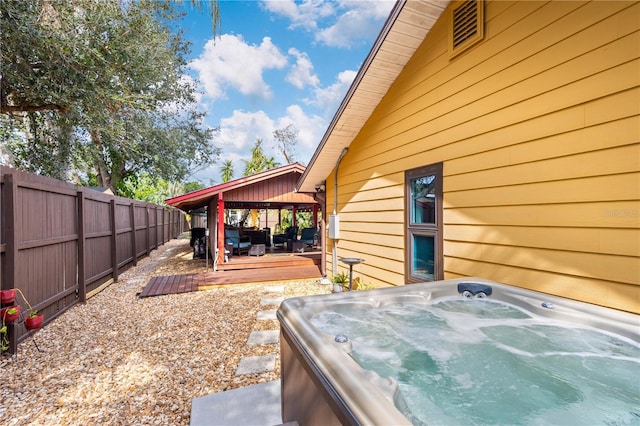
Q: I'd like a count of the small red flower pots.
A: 3